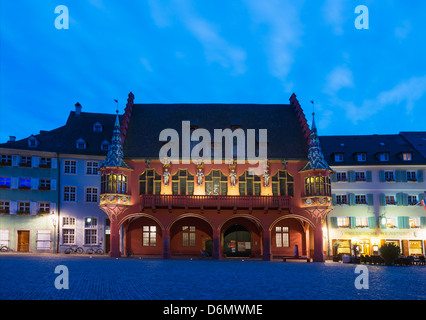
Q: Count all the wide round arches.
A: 4